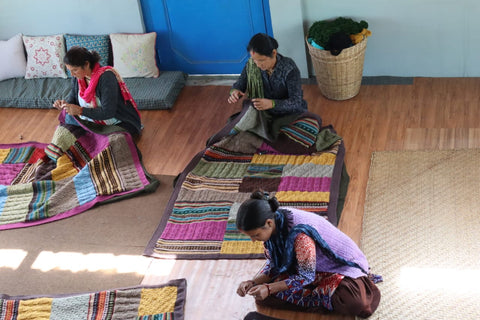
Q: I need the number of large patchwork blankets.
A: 3